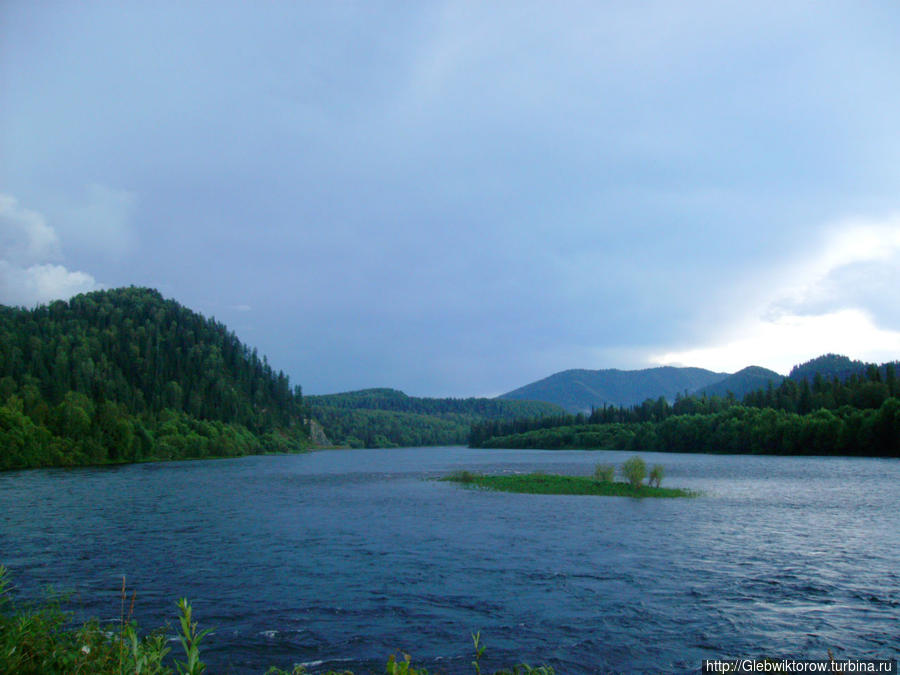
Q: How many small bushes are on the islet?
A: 3